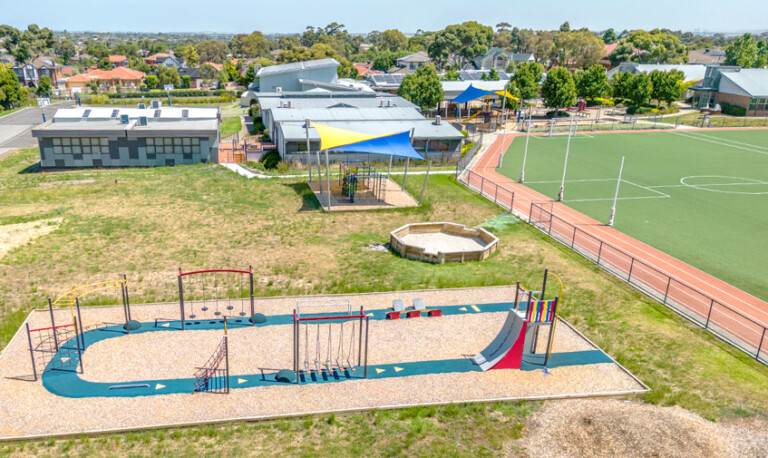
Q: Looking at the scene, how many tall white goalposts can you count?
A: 4